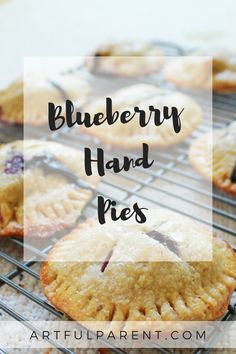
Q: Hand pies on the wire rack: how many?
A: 7